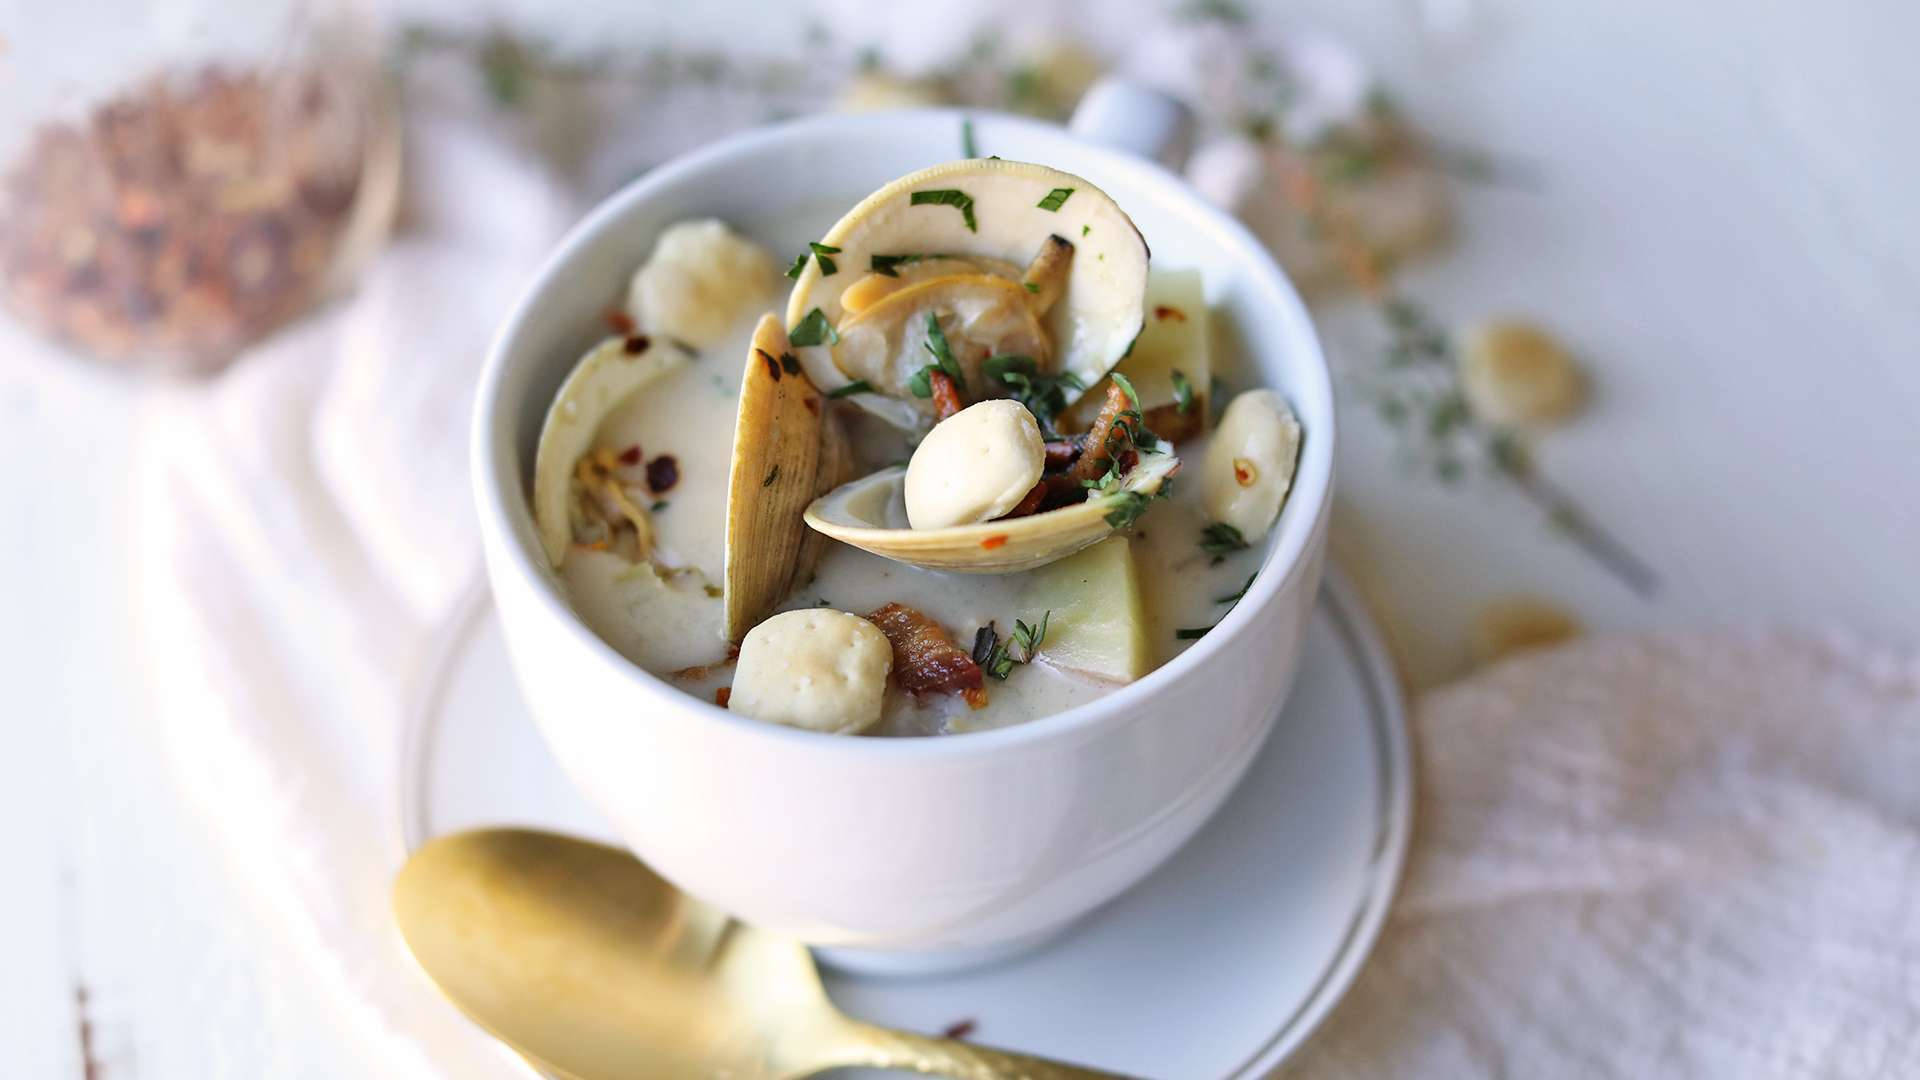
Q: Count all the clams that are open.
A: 2